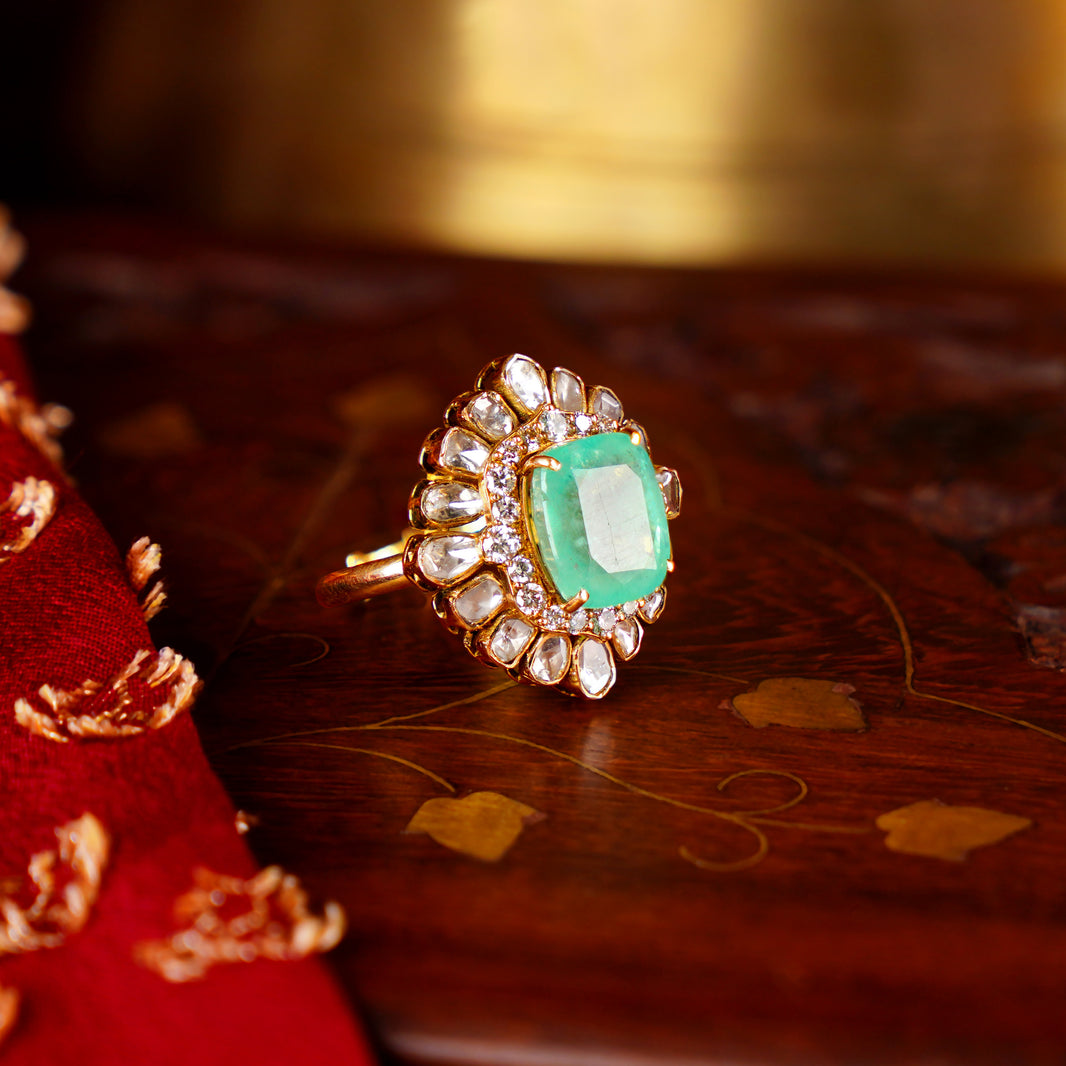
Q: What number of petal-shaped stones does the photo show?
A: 15